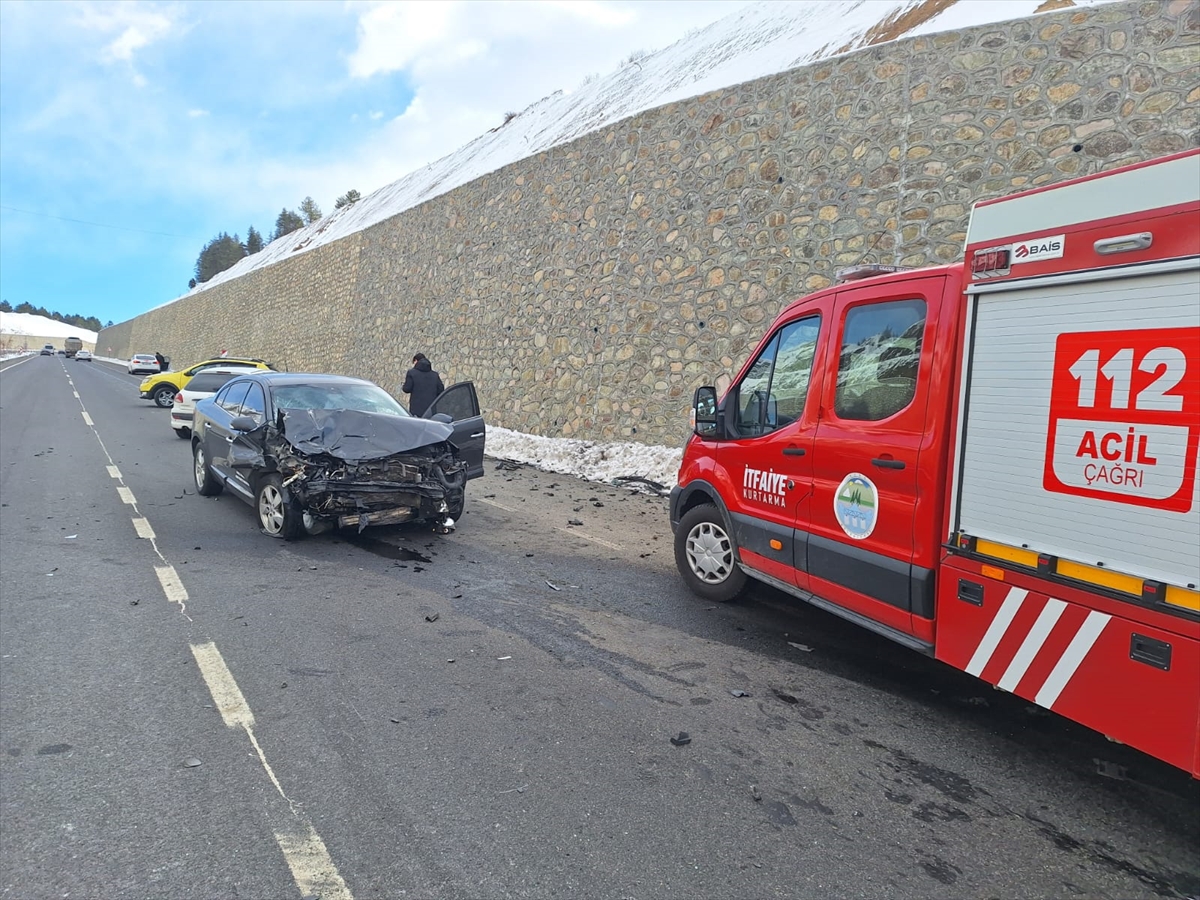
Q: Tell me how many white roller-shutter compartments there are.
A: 1